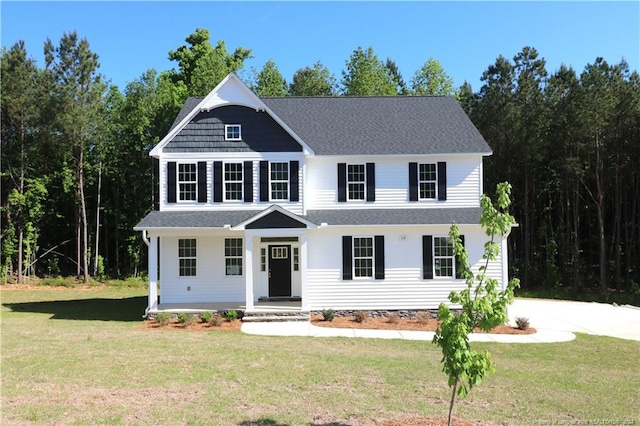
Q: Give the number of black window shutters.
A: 14